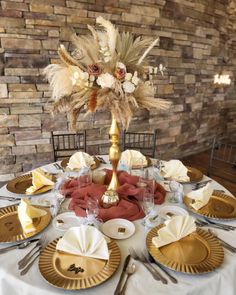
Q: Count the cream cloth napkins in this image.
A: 8